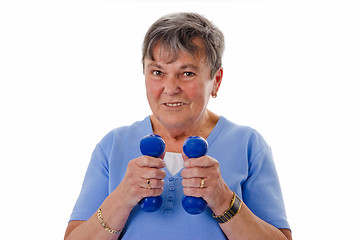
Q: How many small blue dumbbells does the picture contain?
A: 2